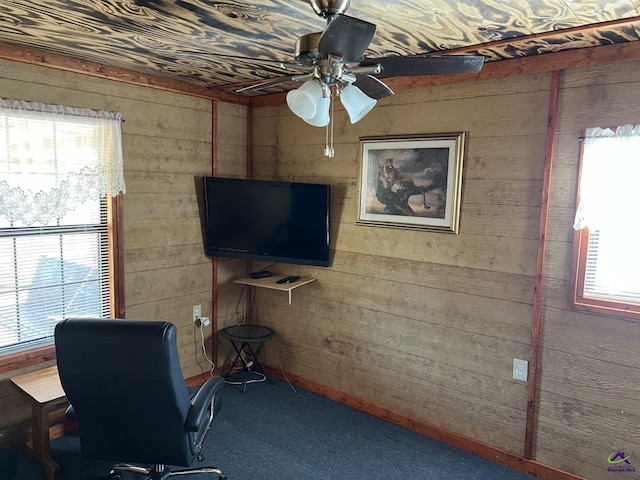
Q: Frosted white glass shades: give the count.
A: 3